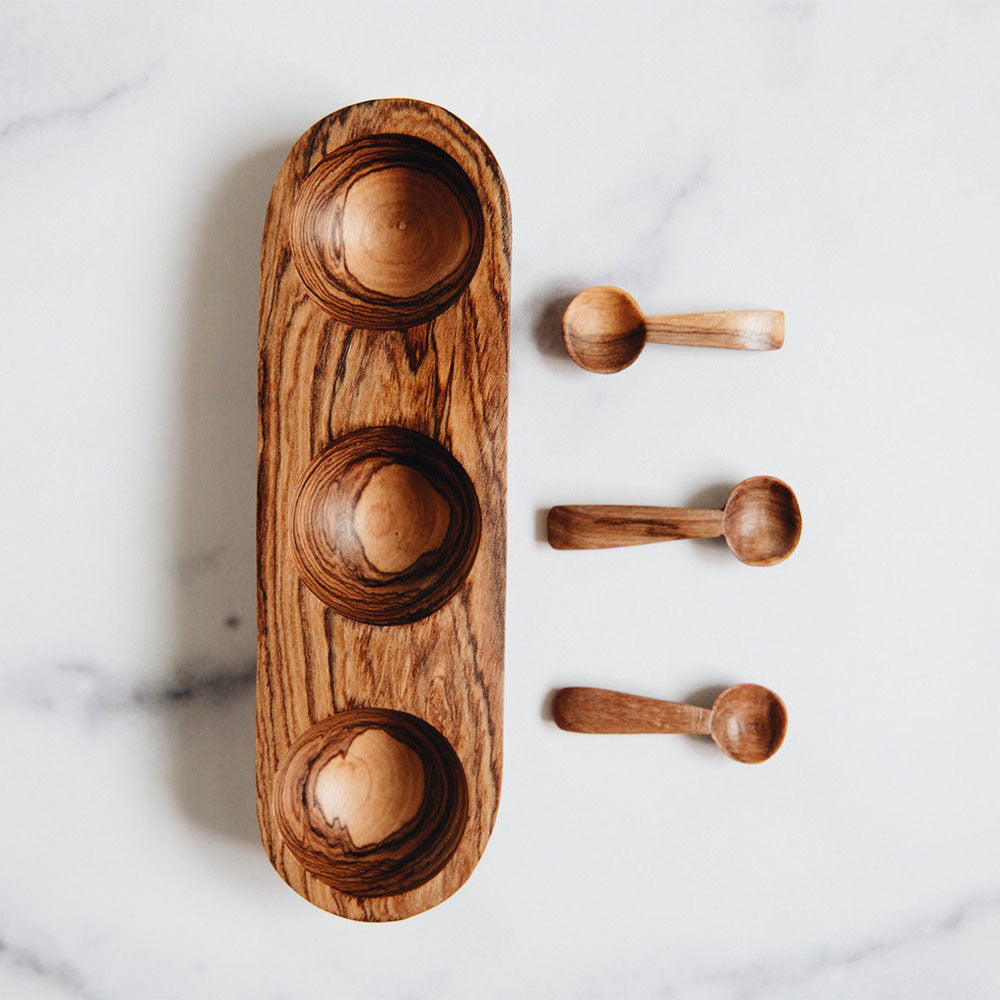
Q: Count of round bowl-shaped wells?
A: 3